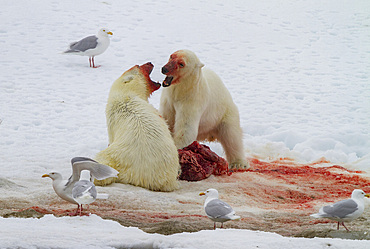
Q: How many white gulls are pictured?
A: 5